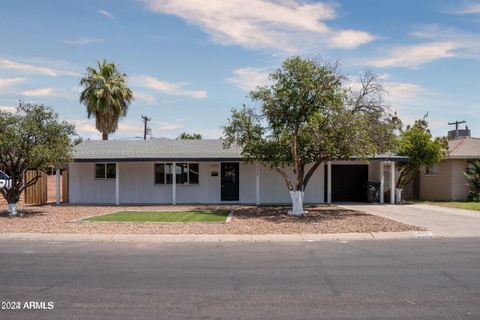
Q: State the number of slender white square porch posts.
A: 7